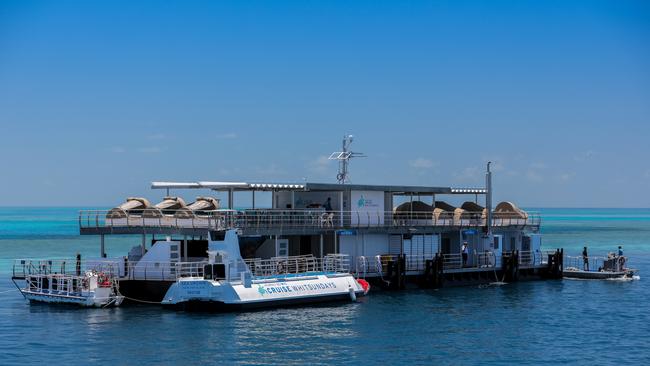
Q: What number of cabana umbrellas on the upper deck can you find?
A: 7